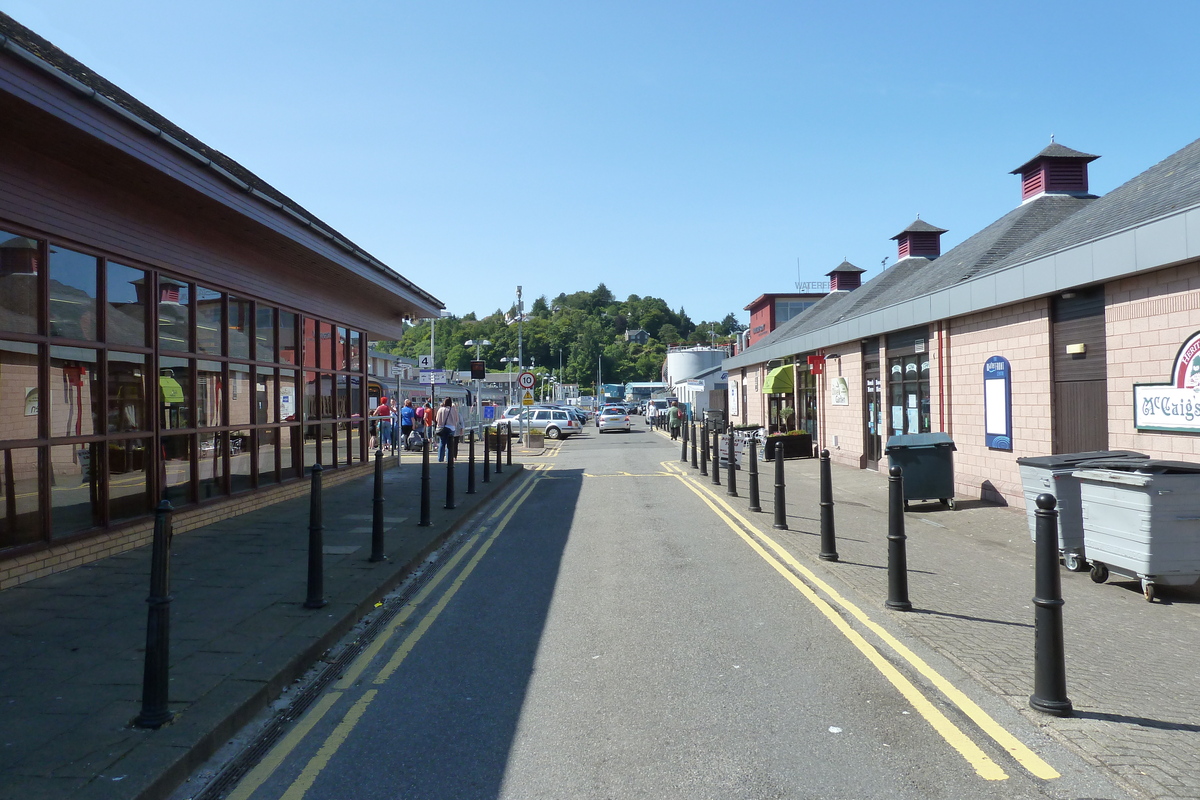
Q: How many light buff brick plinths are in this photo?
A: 1